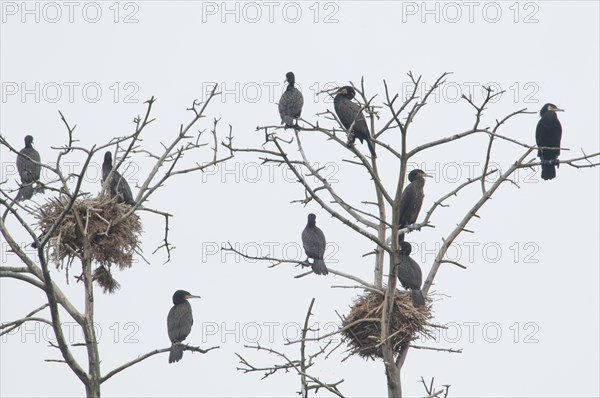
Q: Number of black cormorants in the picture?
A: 9